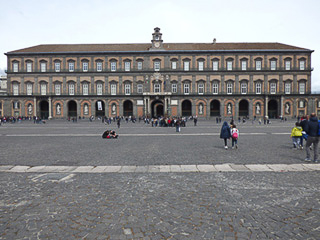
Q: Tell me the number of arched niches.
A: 8